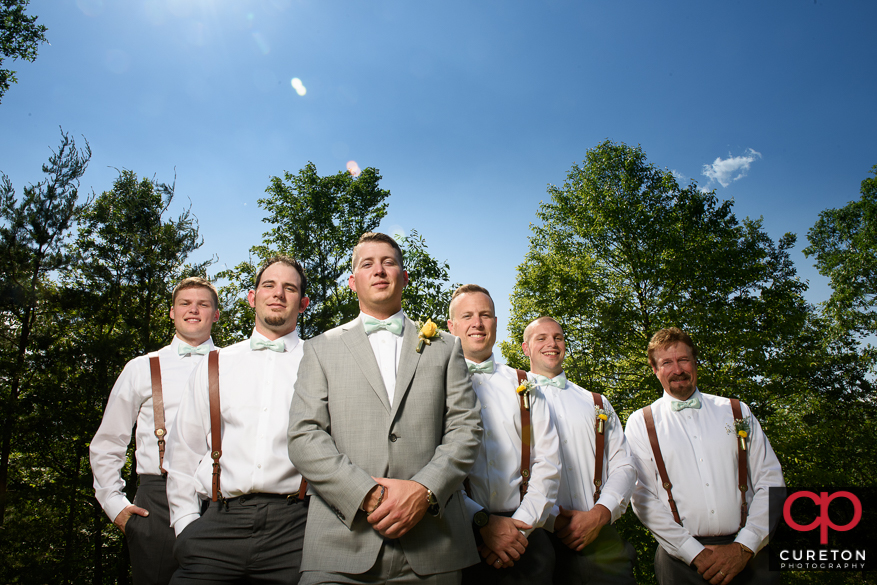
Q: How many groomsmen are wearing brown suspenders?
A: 5